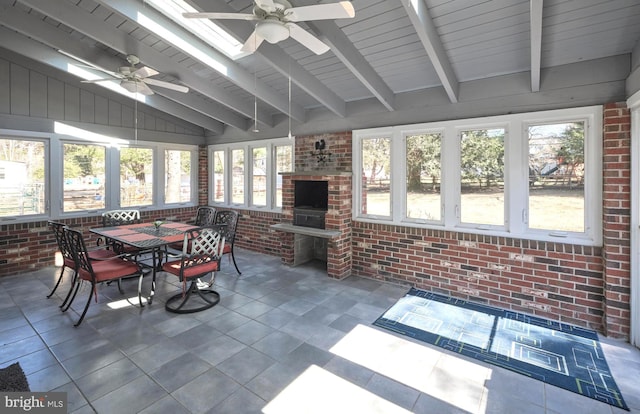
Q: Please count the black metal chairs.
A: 6